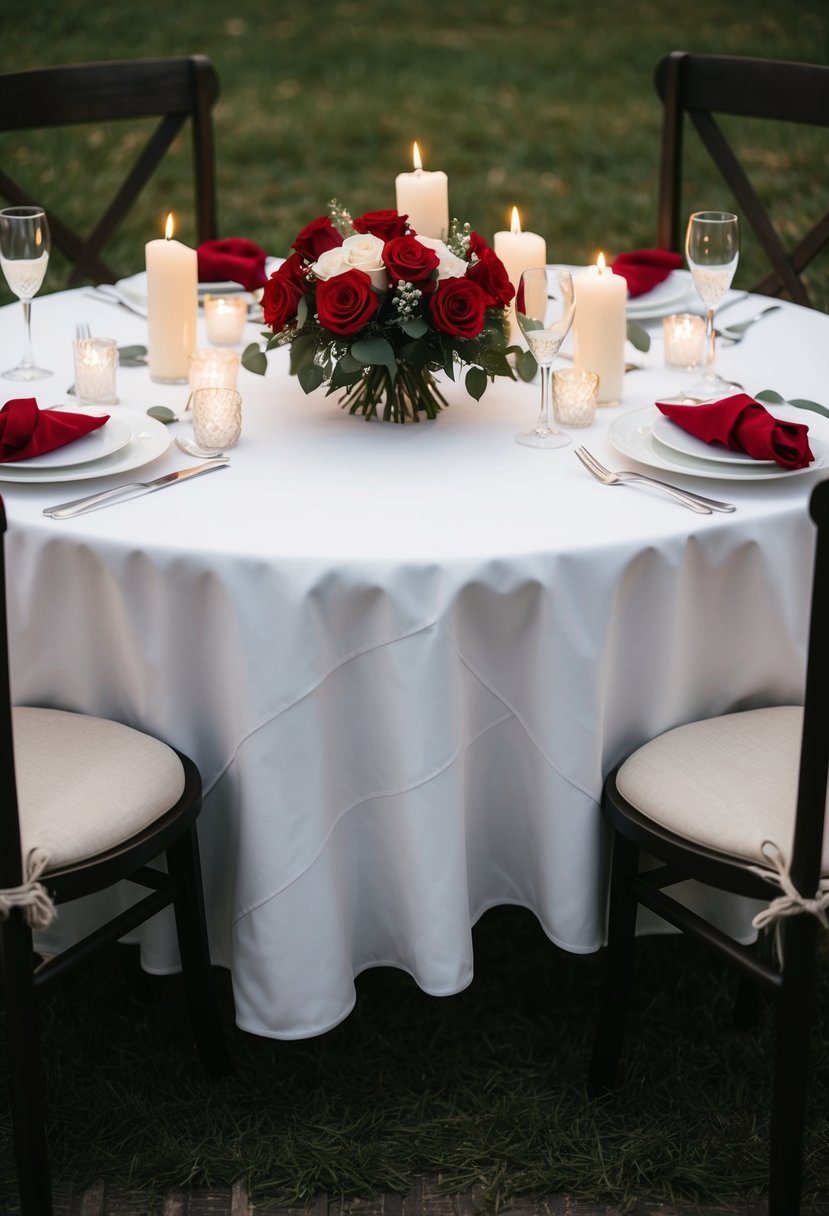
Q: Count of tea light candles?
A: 6